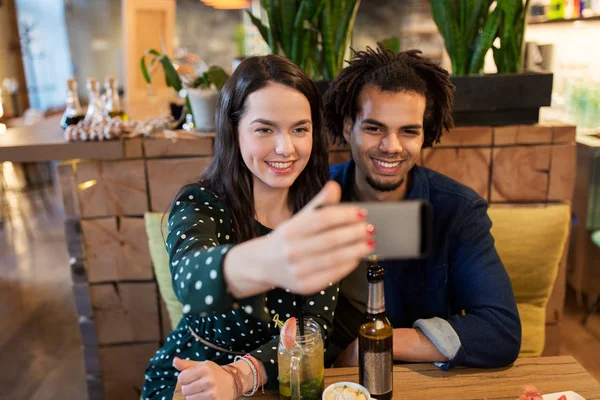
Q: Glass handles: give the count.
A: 1